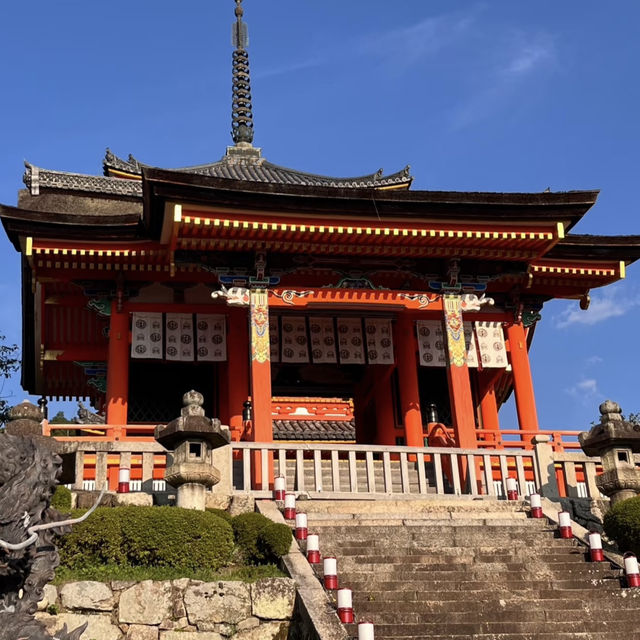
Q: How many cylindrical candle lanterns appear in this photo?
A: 13